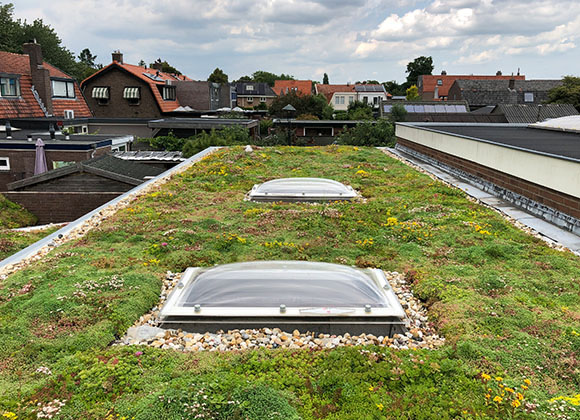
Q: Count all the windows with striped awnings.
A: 2